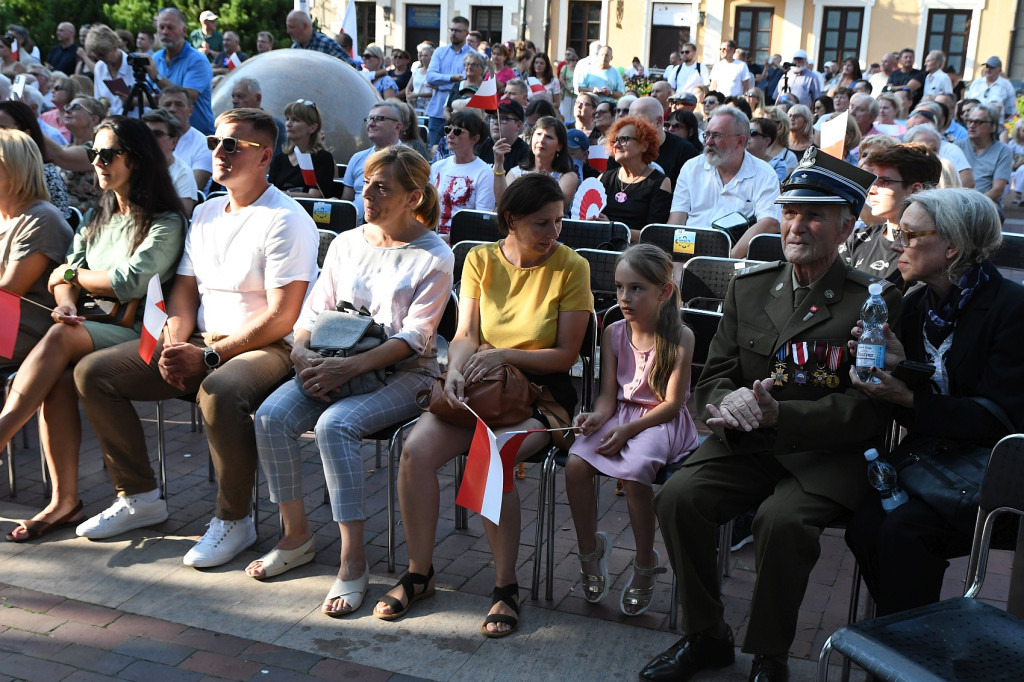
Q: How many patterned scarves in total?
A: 1